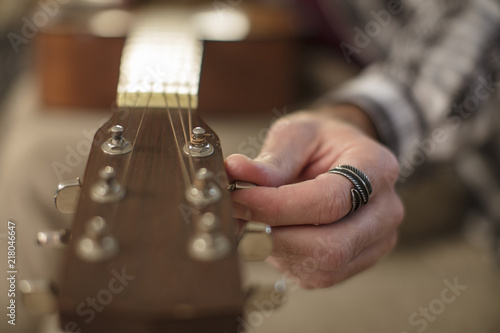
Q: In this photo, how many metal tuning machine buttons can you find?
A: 6